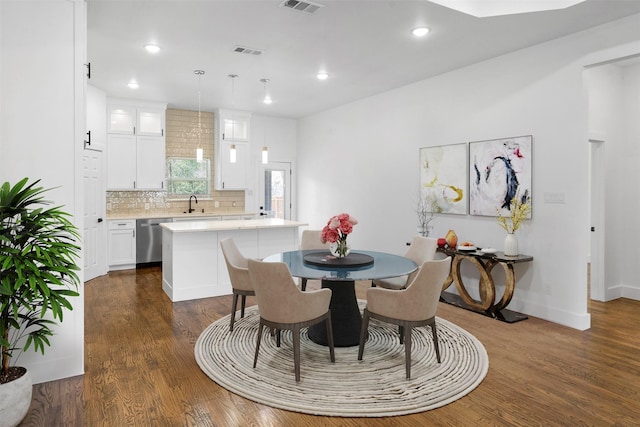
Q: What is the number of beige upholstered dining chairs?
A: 5